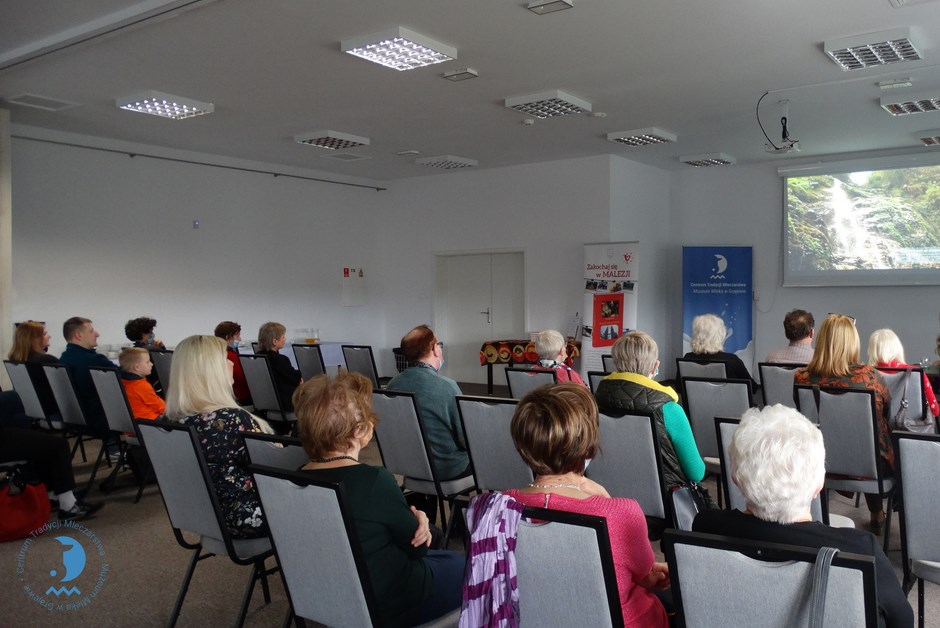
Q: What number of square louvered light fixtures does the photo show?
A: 10